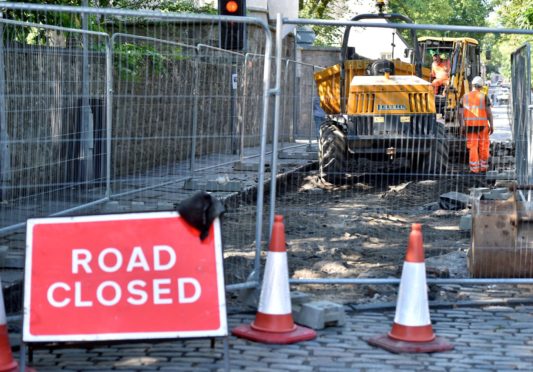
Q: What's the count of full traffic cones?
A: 2